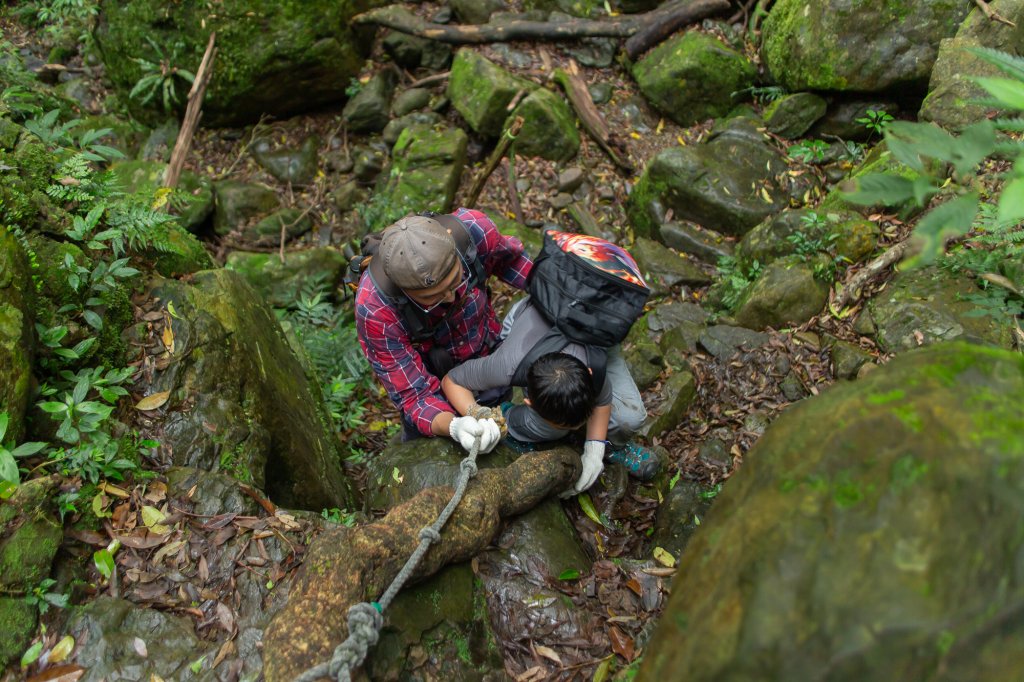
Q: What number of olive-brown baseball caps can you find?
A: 1